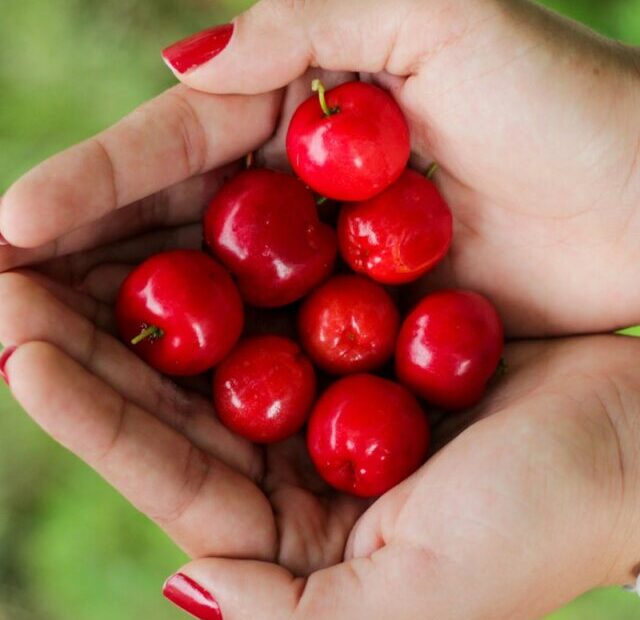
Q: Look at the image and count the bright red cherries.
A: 8